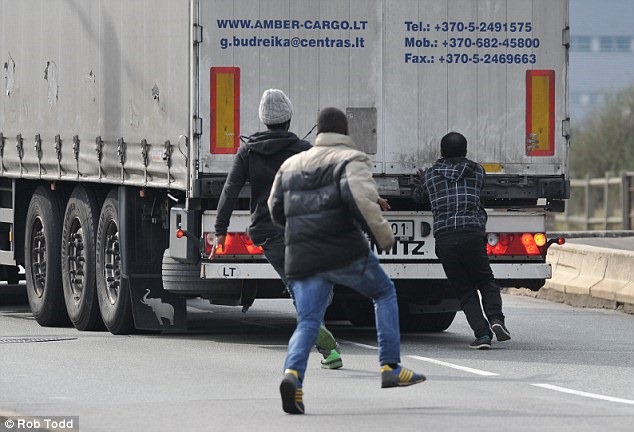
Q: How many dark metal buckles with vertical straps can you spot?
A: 9